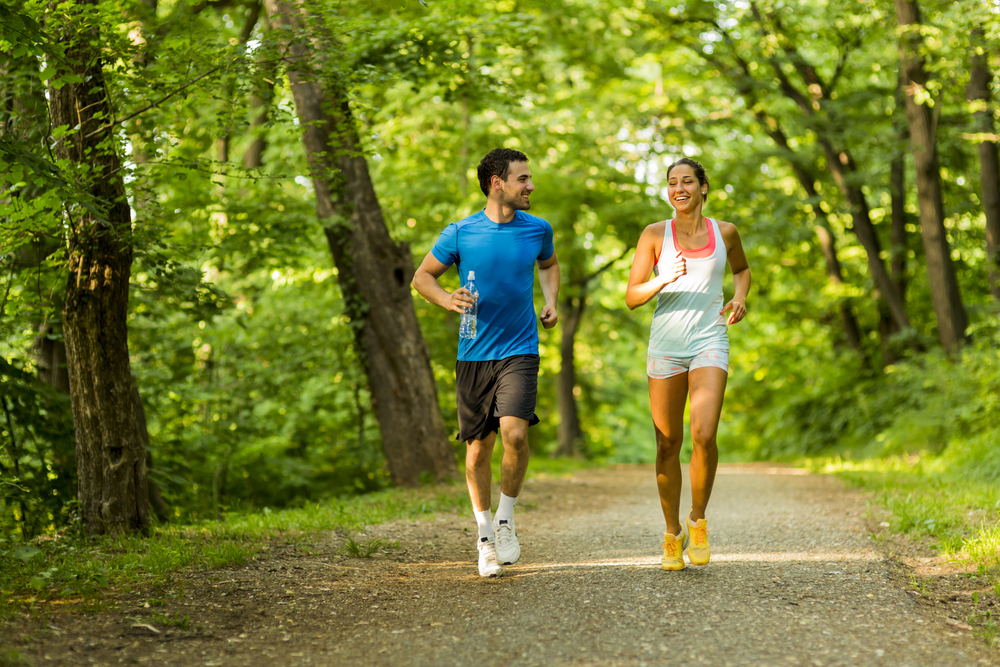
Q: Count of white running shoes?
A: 2